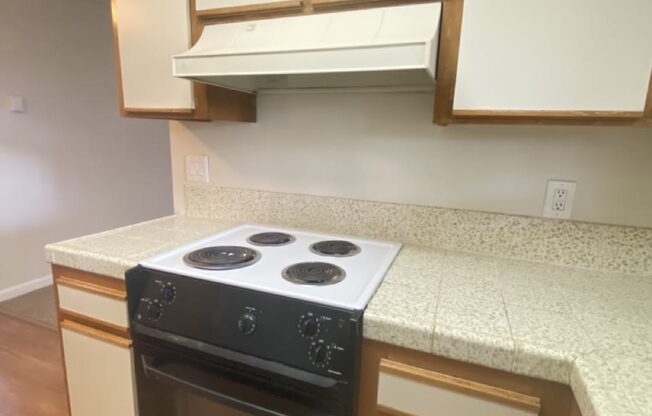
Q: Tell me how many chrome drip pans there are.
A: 4